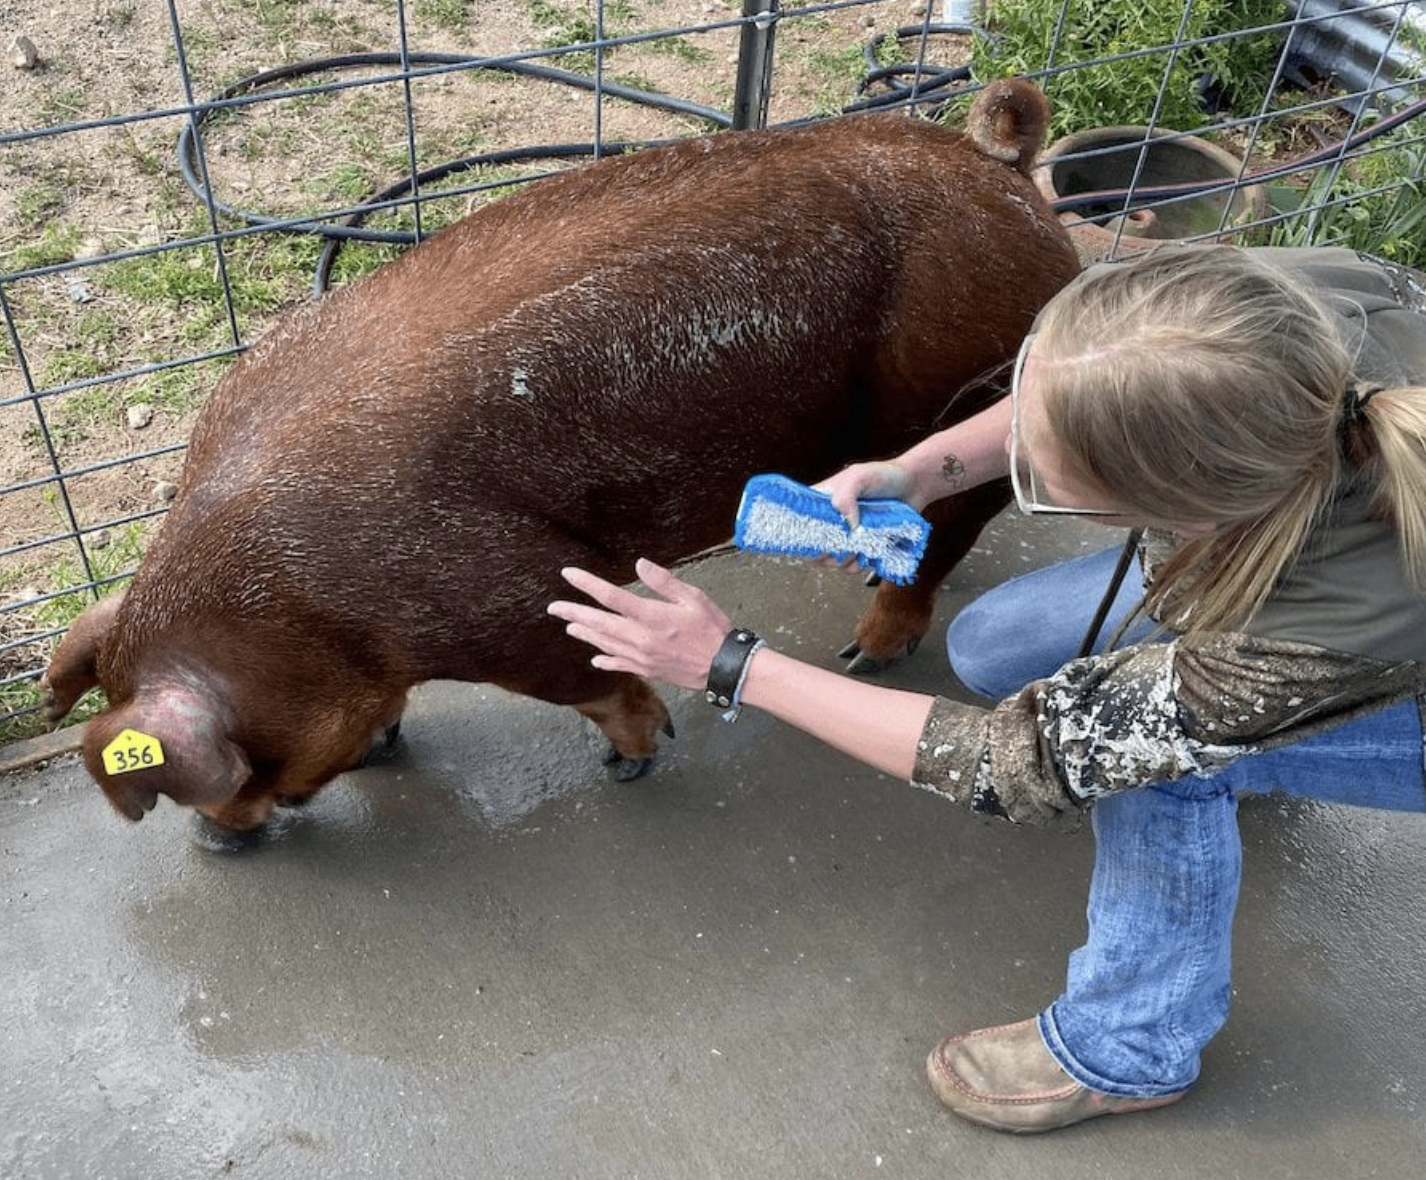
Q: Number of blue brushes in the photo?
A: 1